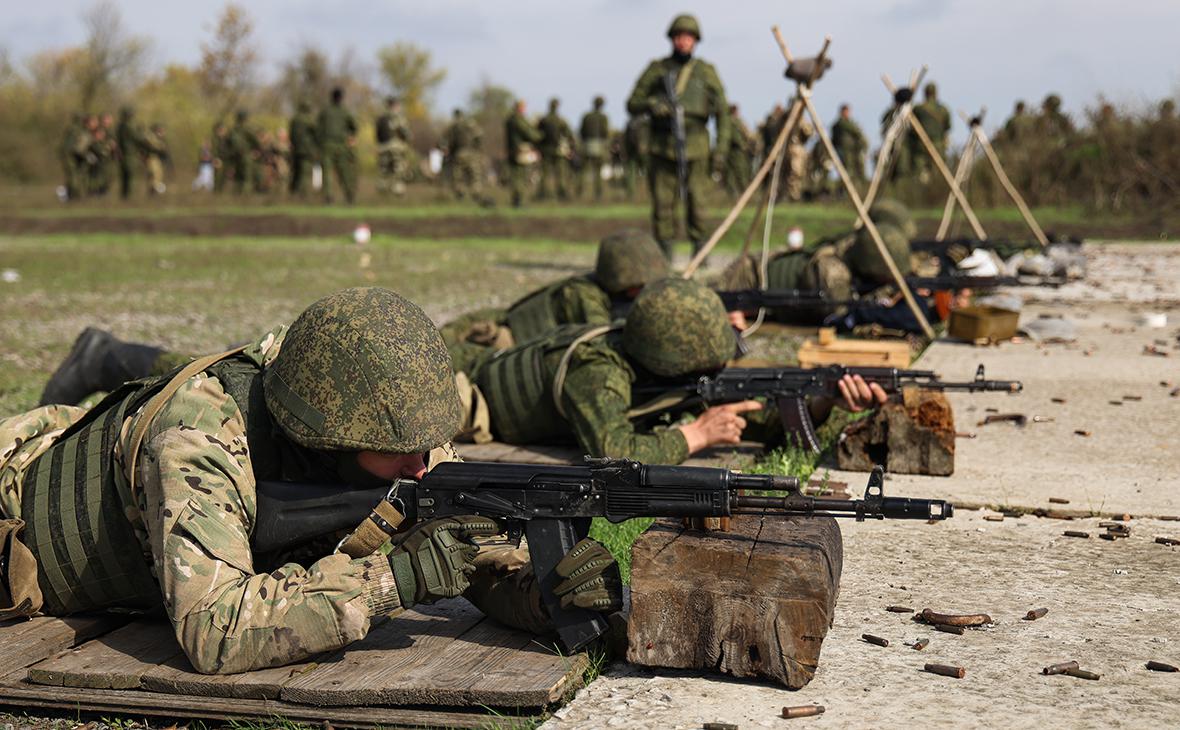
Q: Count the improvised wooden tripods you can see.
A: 3